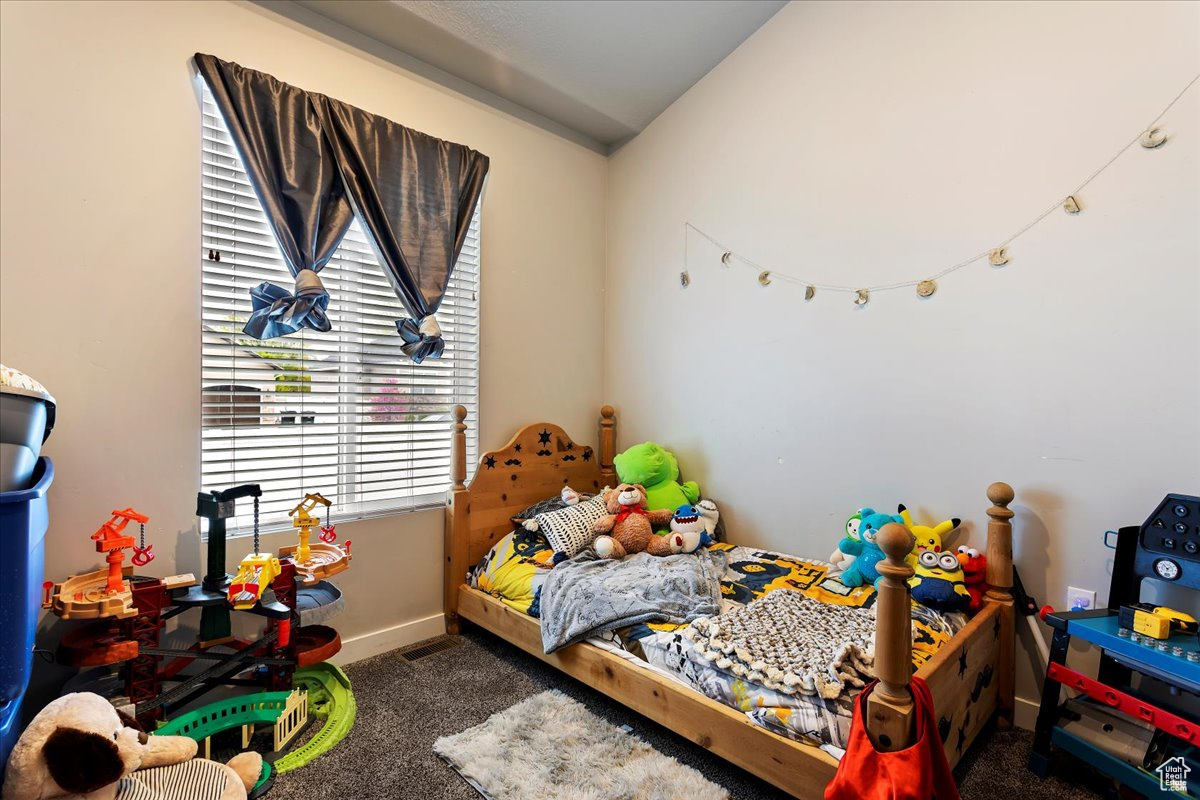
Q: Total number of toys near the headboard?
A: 5